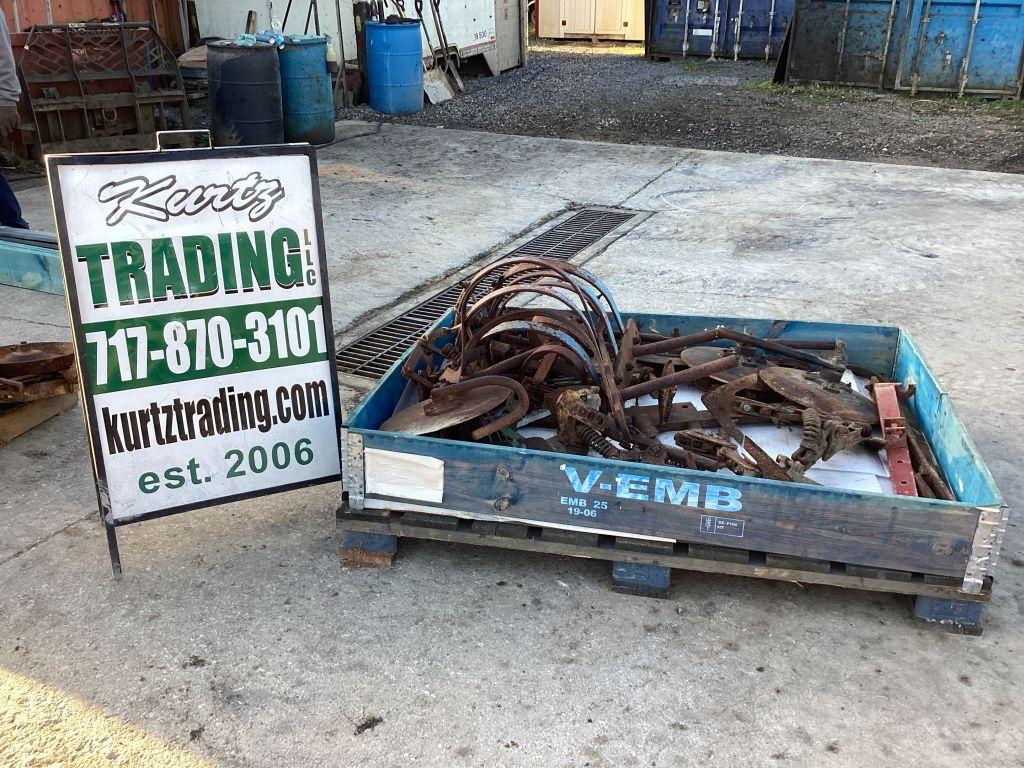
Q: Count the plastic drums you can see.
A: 3